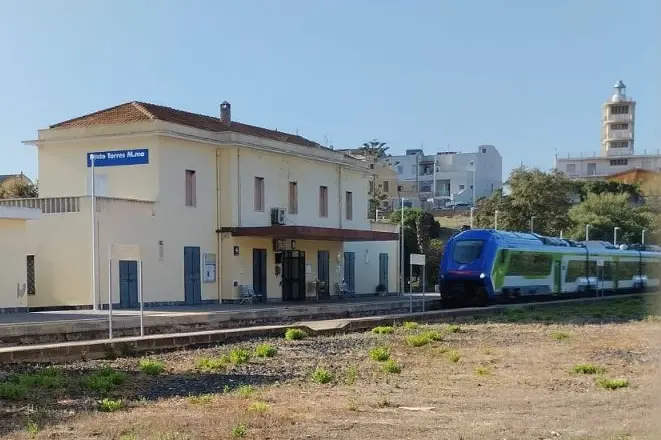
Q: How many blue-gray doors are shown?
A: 6